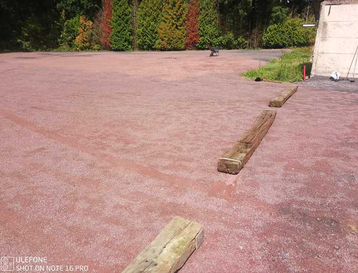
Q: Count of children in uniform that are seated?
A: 0